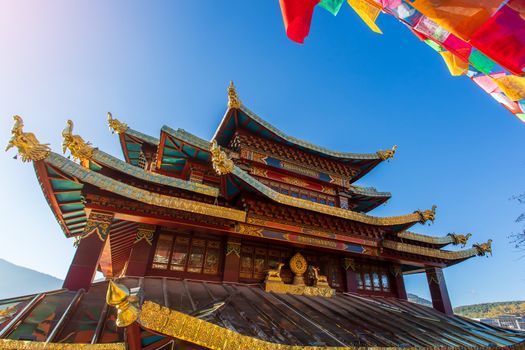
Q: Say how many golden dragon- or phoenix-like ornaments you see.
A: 9